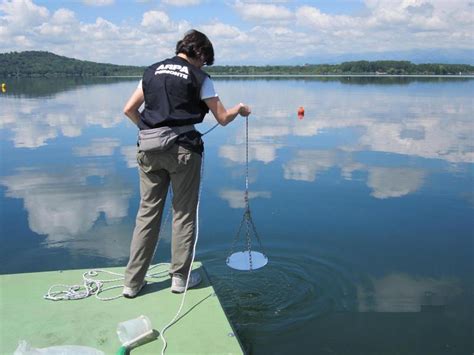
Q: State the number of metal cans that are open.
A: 0